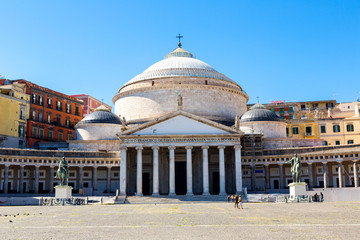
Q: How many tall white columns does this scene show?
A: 8